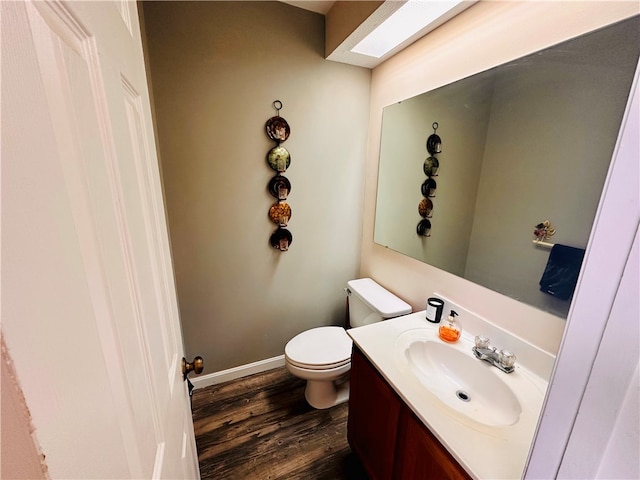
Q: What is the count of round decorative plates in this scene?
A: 5